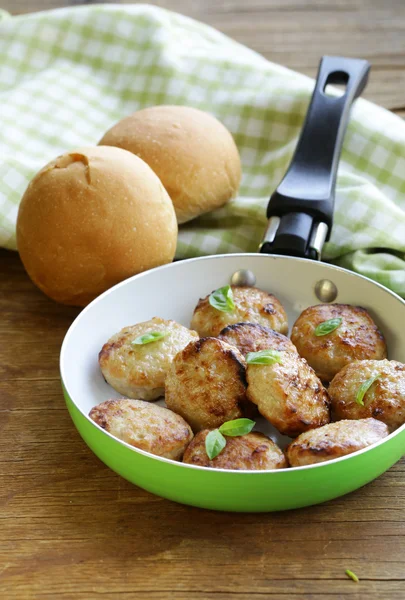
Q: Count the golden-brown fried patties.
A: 10